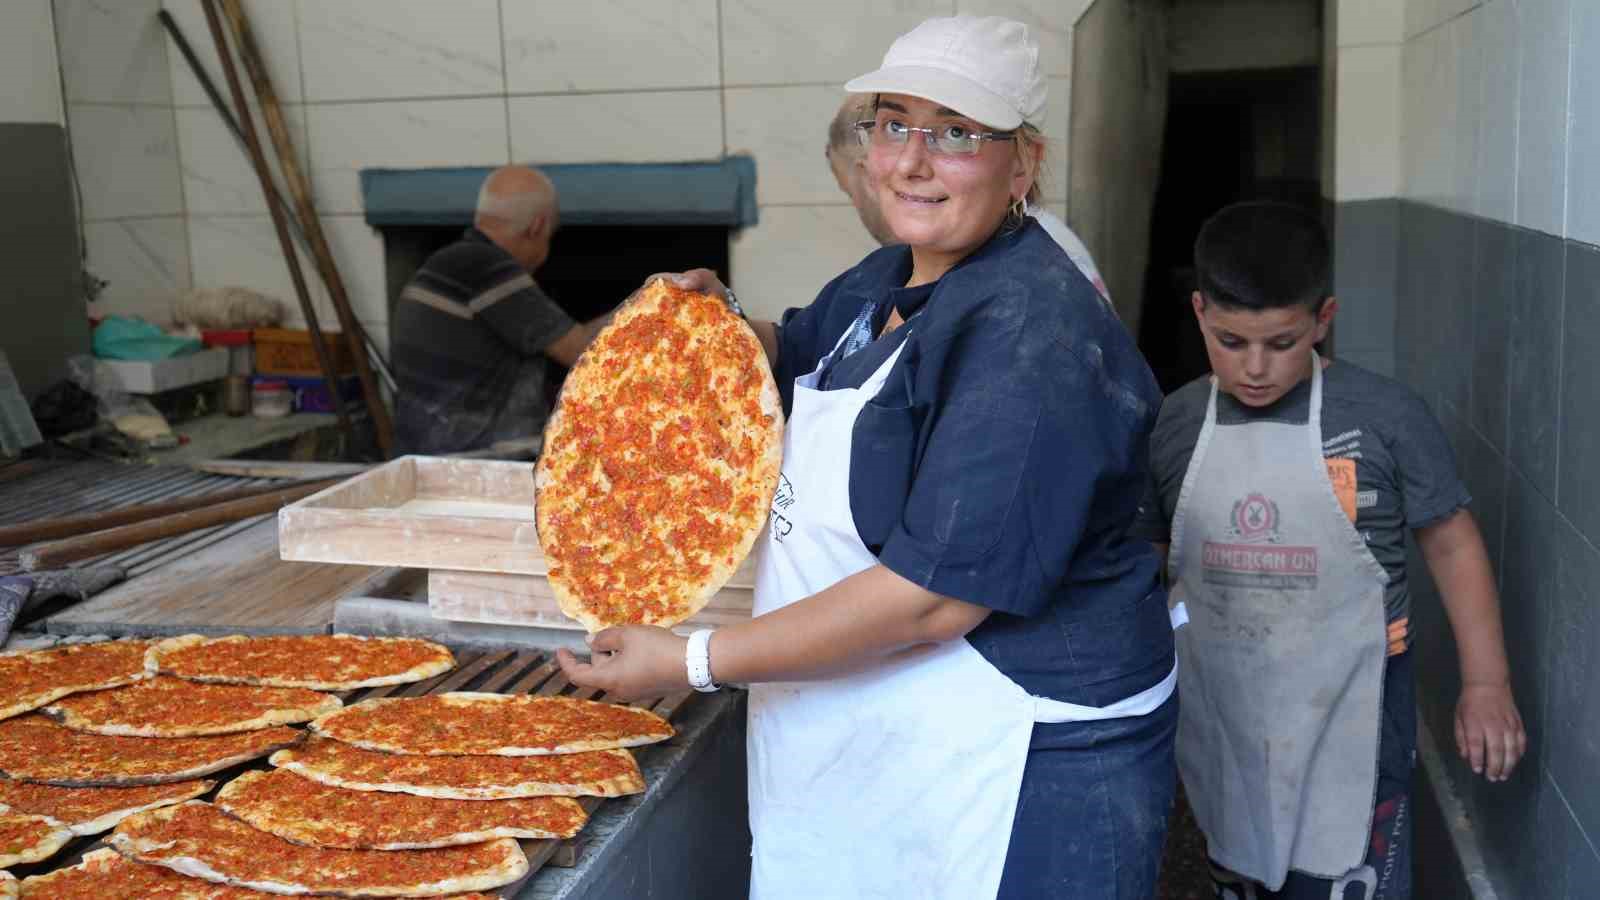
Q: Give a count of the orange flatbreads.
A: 13